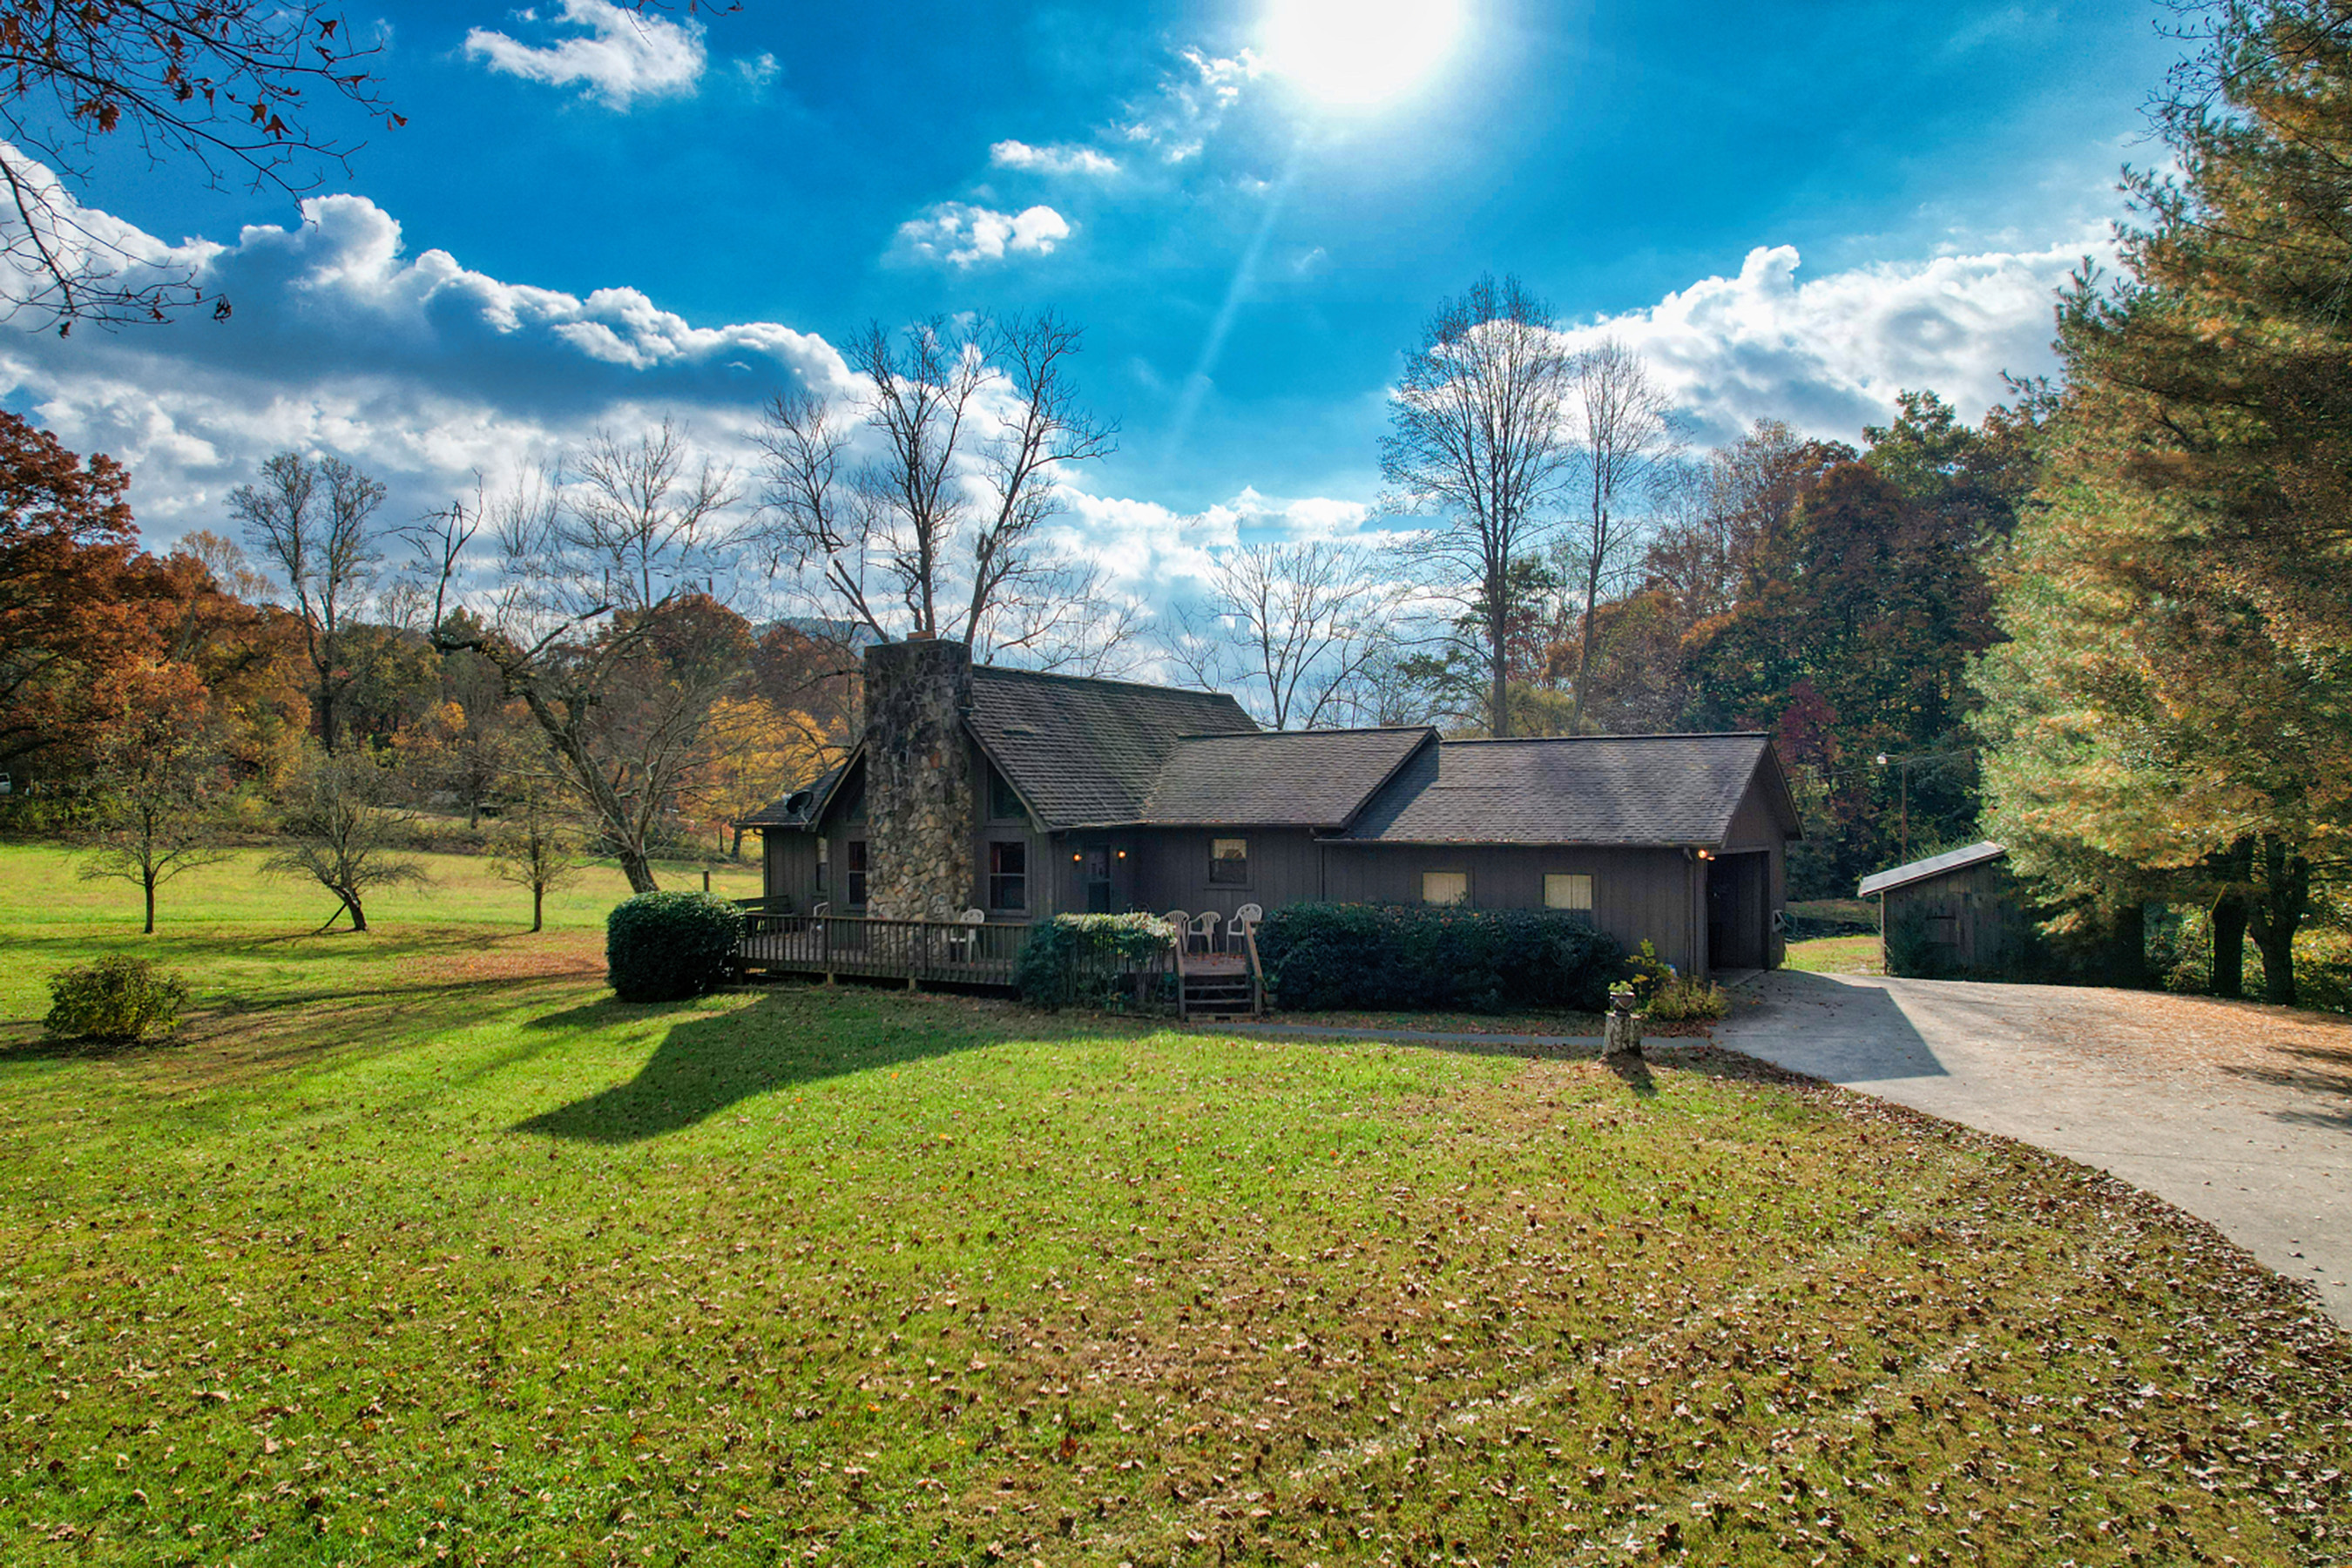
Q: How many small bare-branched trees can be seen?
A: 3